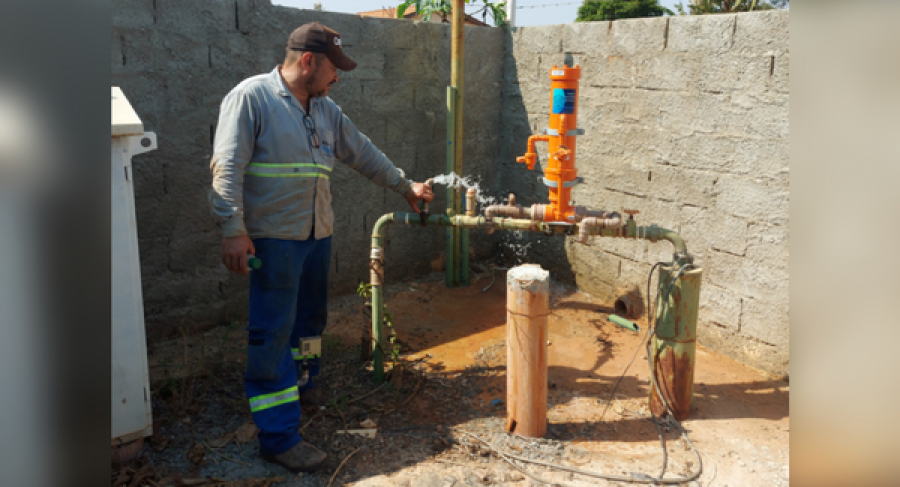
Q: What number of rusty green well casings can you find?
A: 1